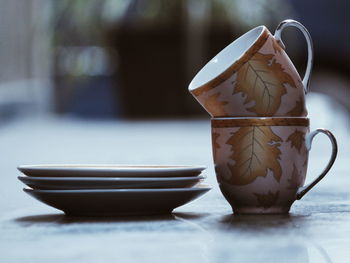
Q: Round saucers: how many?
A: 3